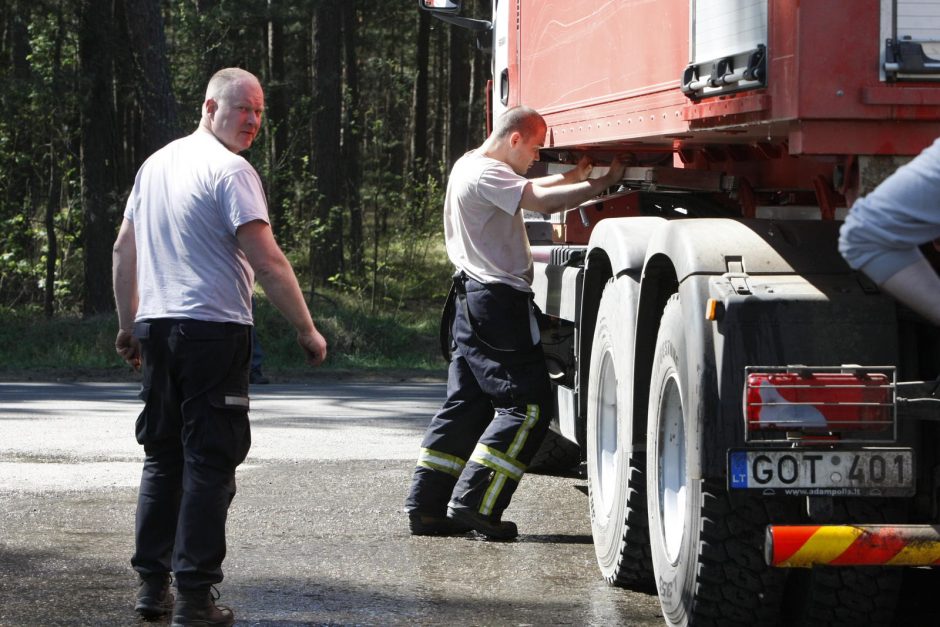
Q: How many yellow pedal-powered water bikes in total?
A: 0